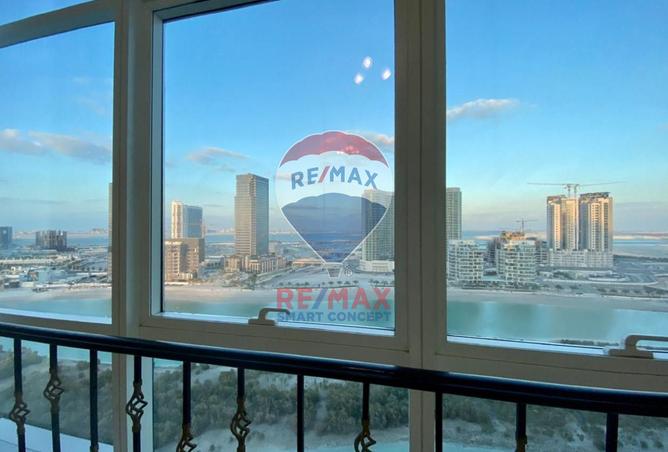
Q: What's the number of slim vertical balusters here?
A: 11